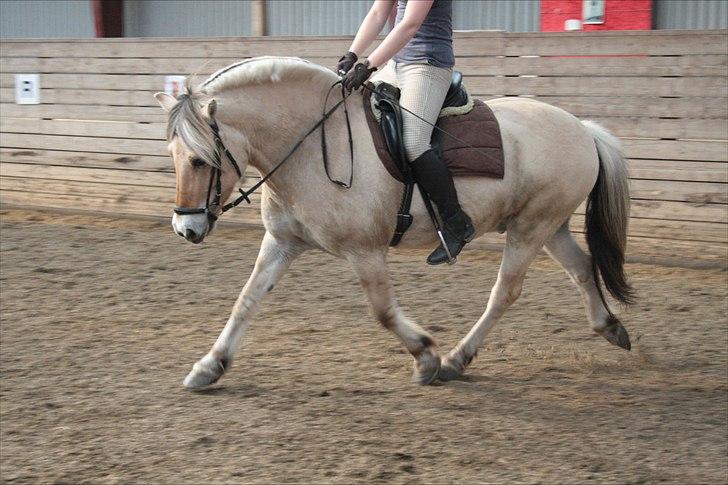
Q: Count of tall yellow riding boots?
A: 0